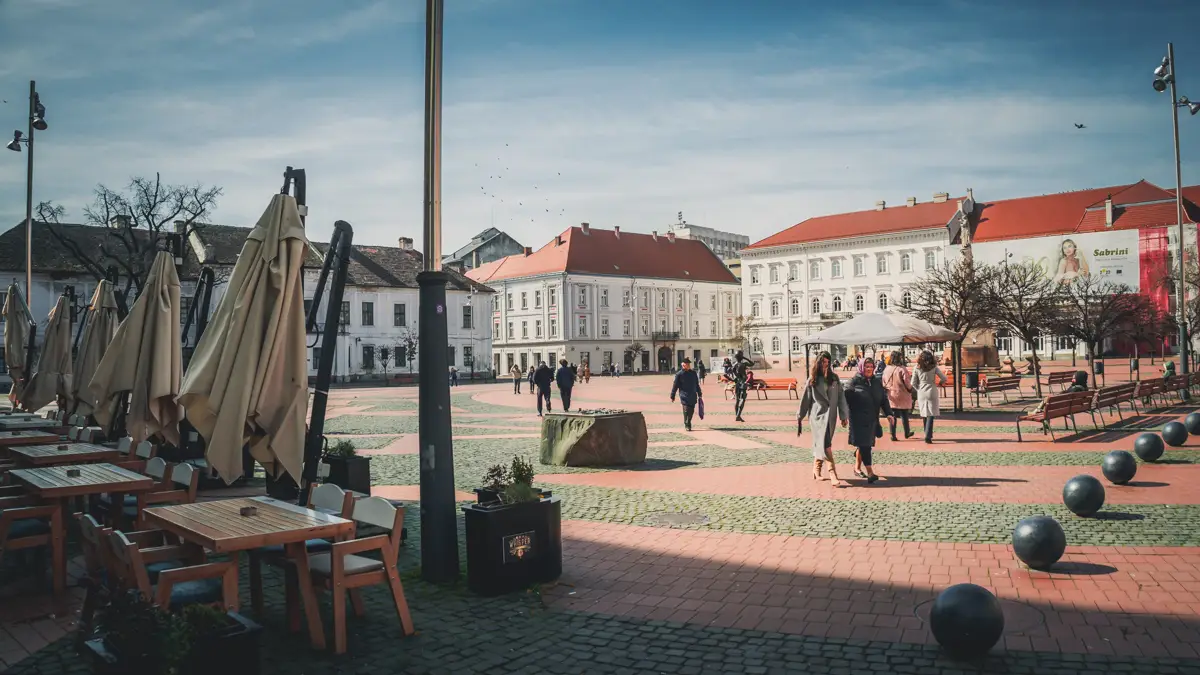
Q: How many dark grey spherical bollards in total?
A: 7